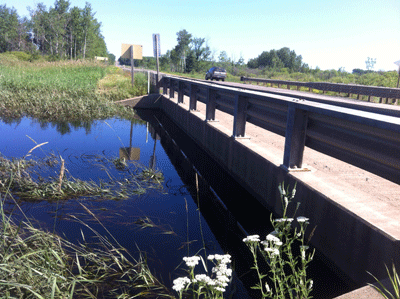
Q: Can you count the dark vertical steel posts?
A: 7